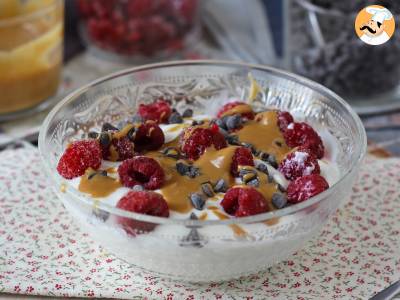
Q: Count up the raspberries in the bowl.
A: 14